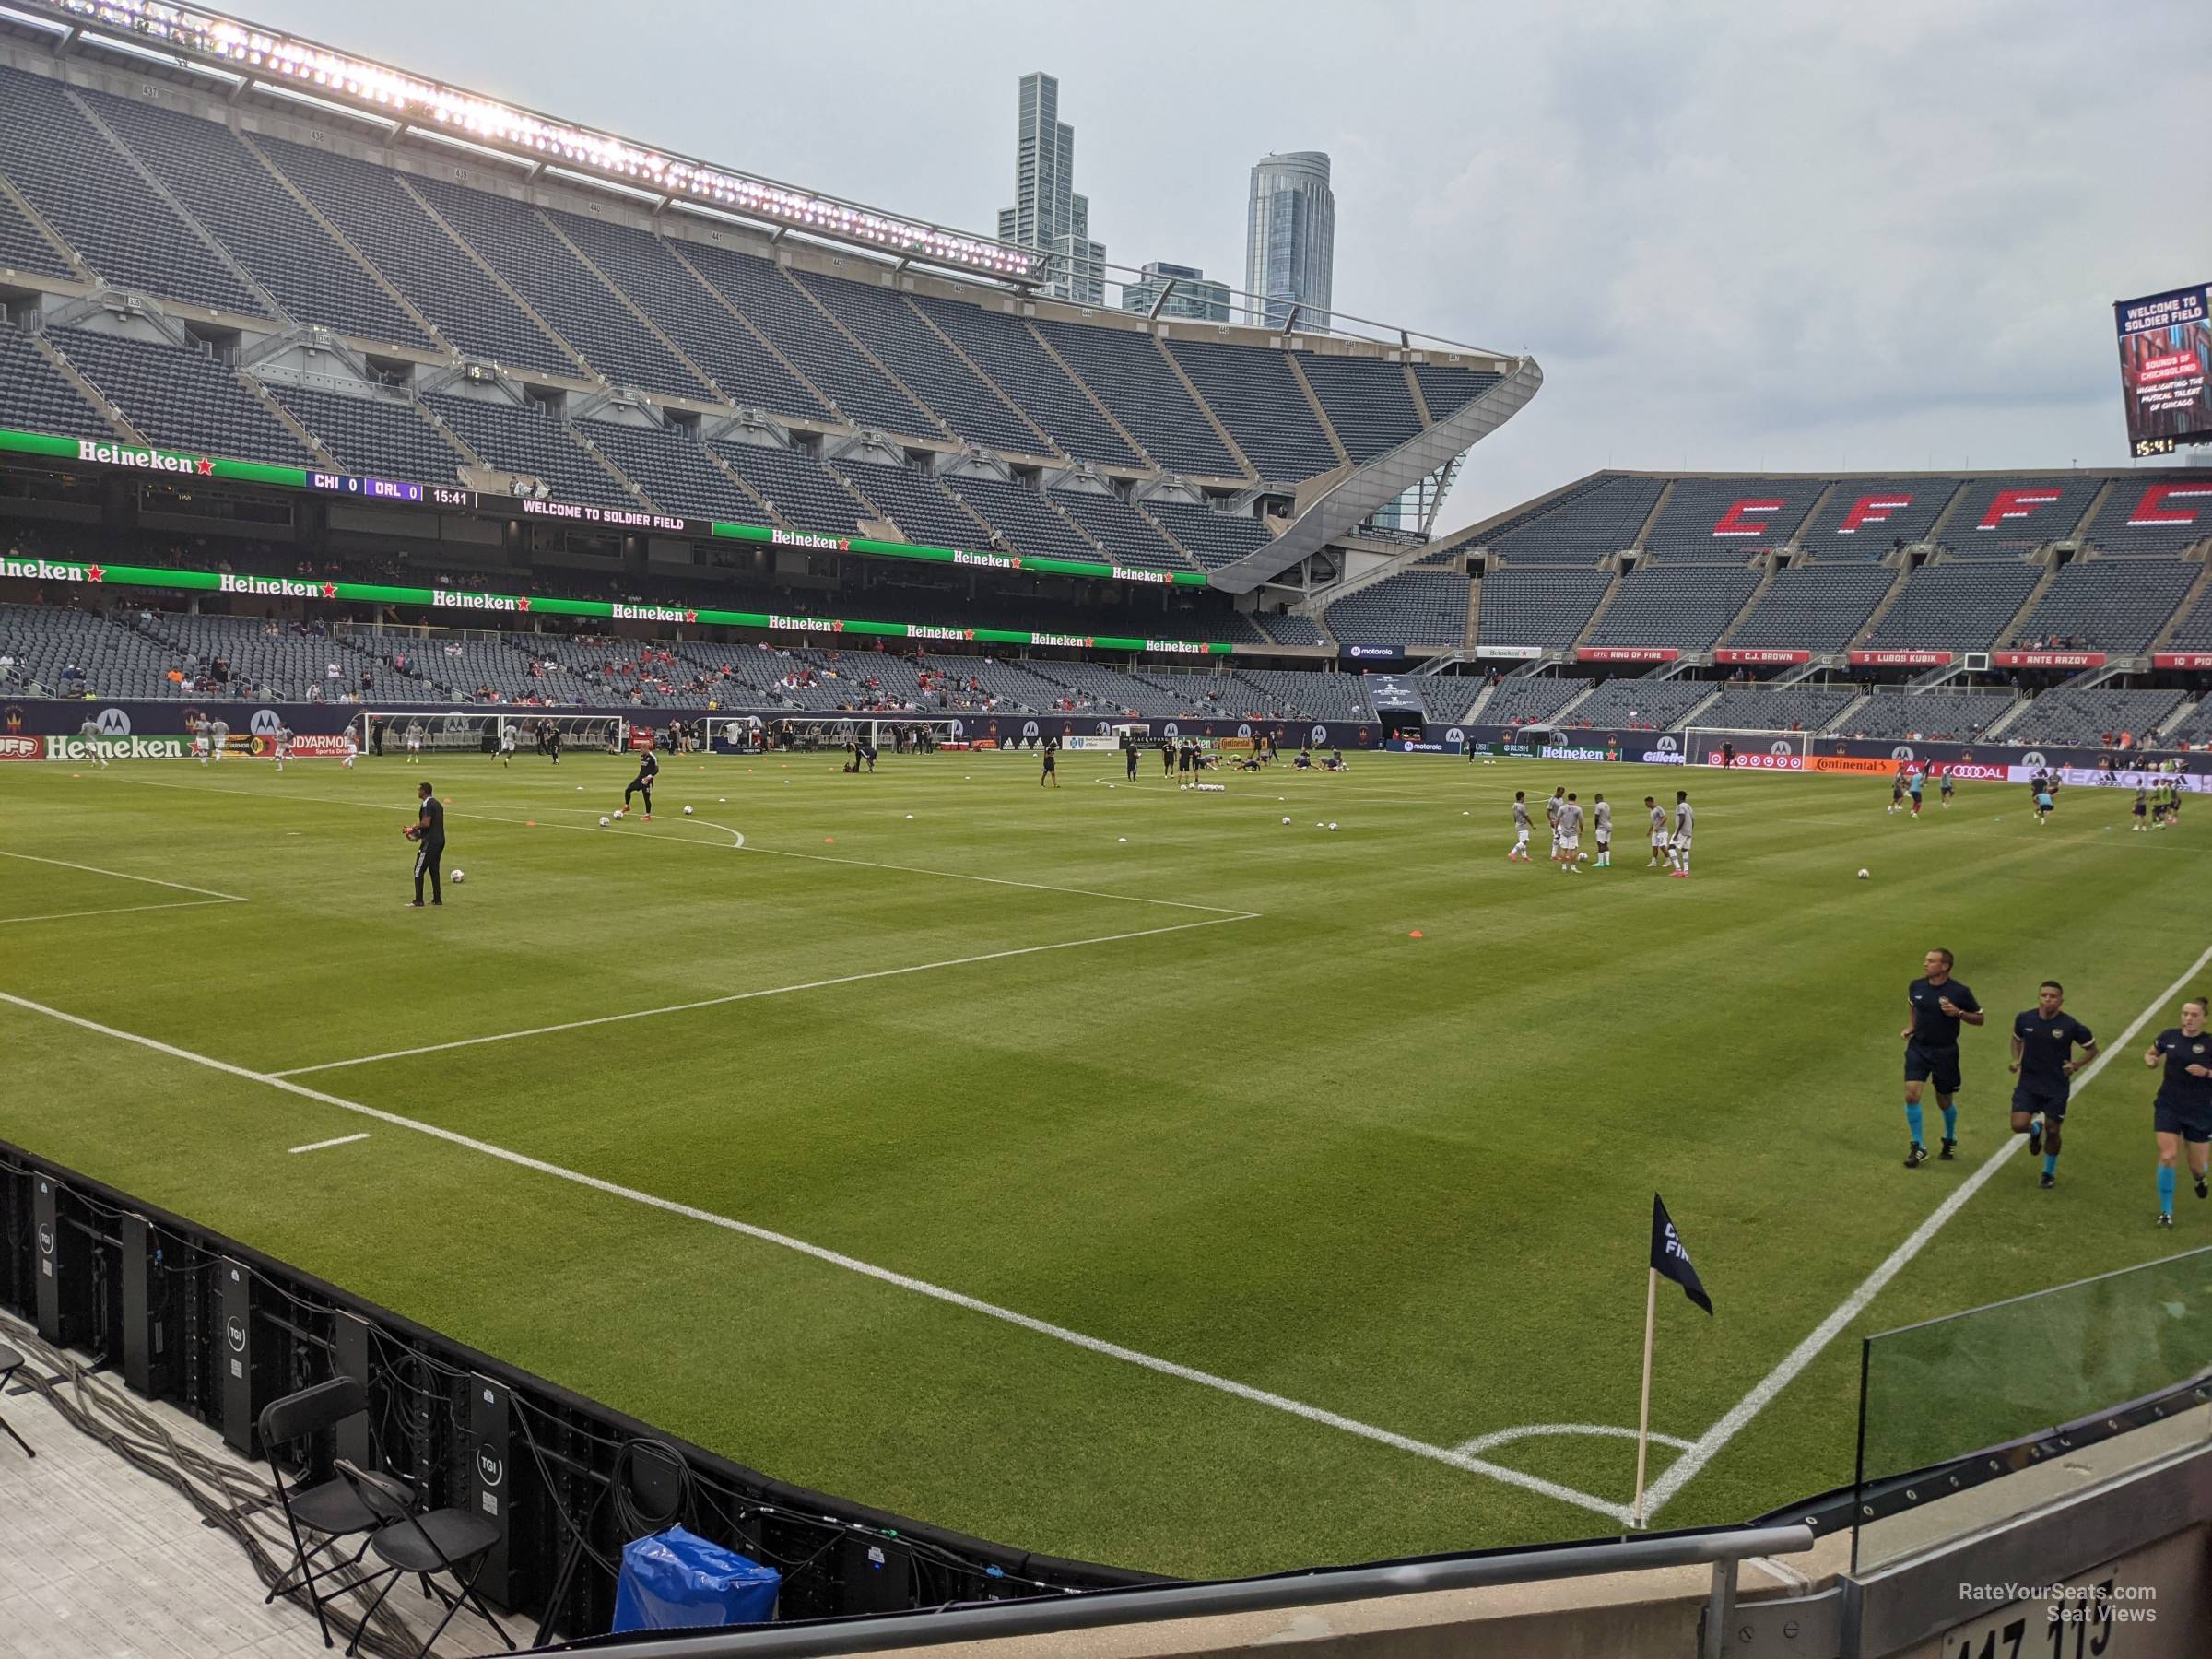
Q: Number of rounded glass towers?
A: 1